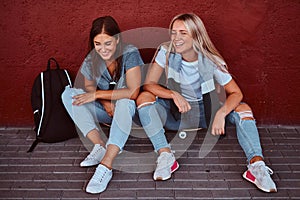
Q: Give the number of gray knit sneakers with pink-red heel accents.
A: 2